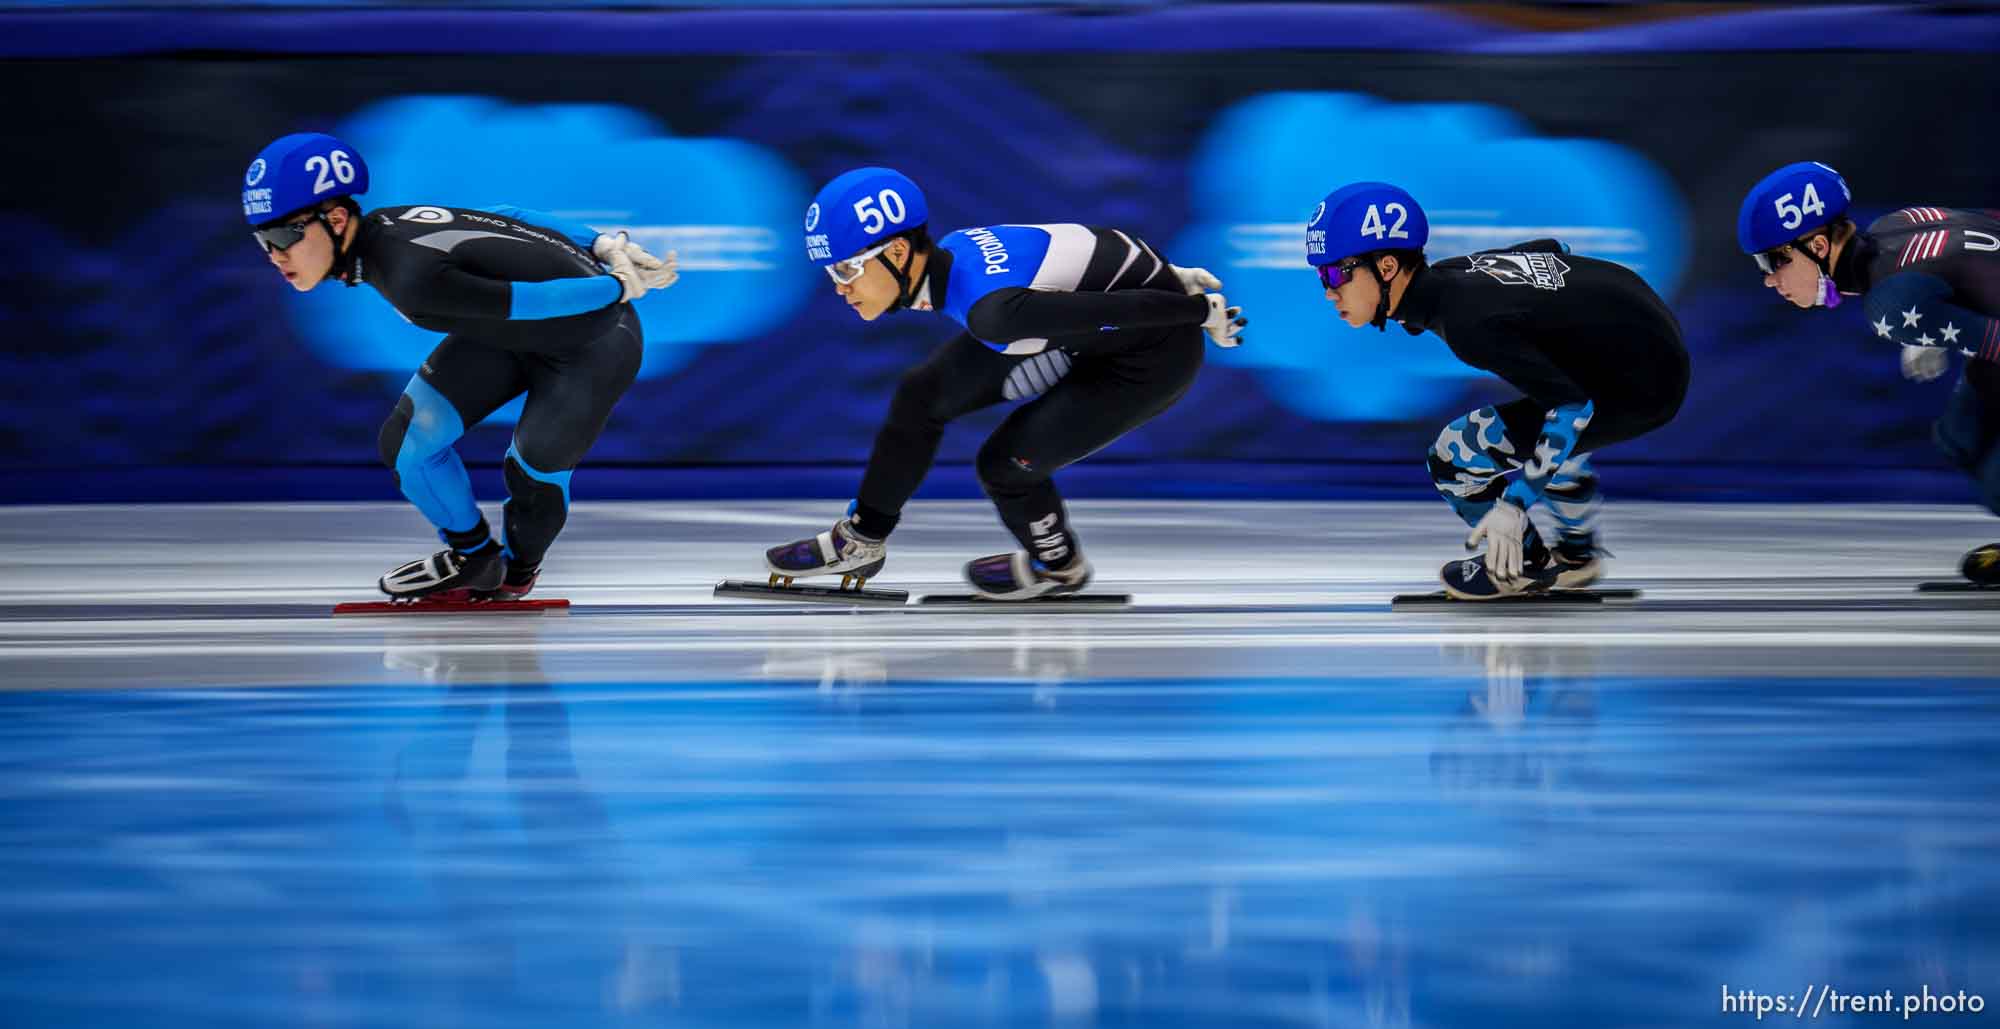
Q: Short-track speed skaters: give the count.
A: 4